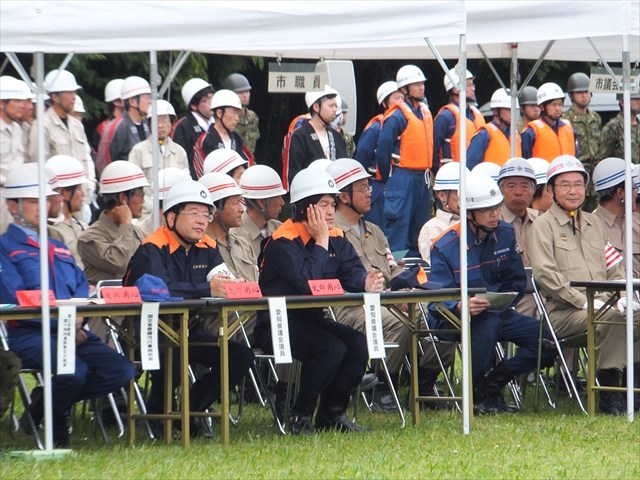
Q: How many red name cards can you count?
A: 4